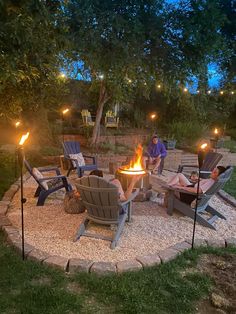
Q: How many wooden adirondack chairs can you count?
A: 7